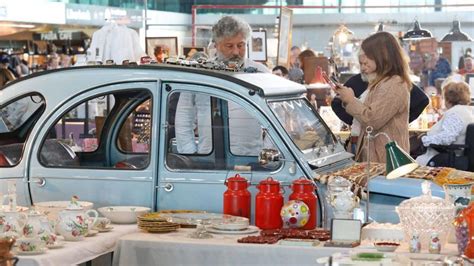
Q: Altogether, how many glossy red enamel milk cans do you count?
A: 3